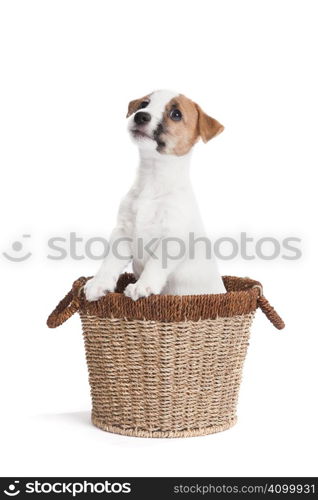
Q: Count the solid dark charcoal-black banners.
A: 1